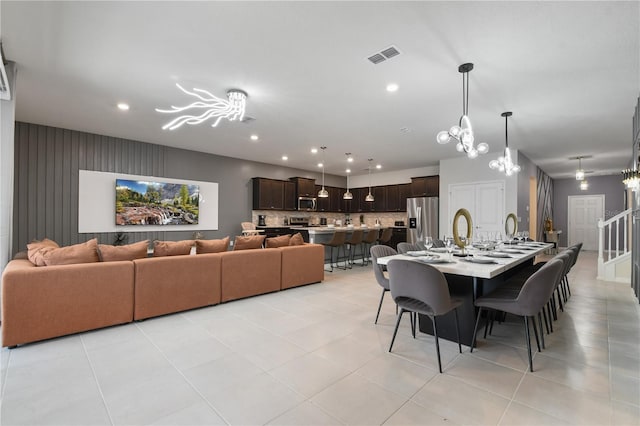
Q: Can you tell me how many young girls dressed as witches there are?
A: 0